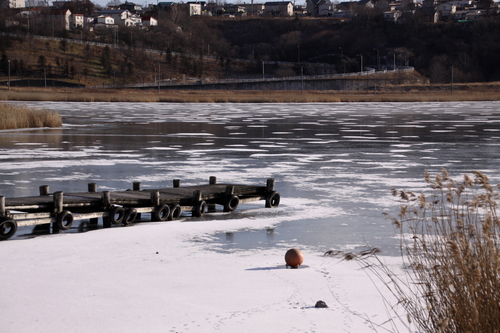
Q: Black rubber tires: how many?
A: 9